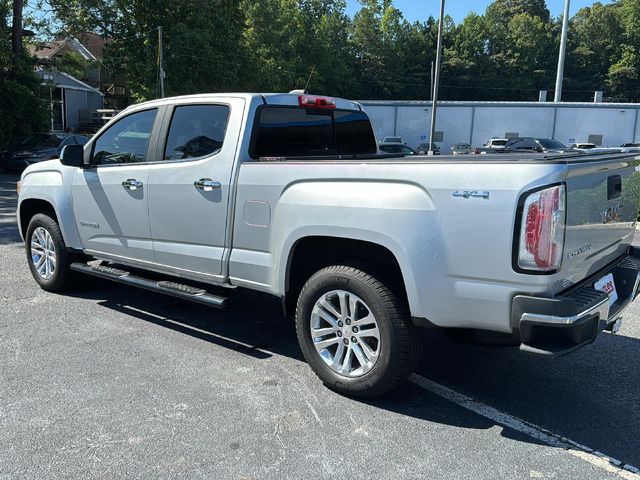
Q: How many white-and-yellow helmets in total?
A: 0